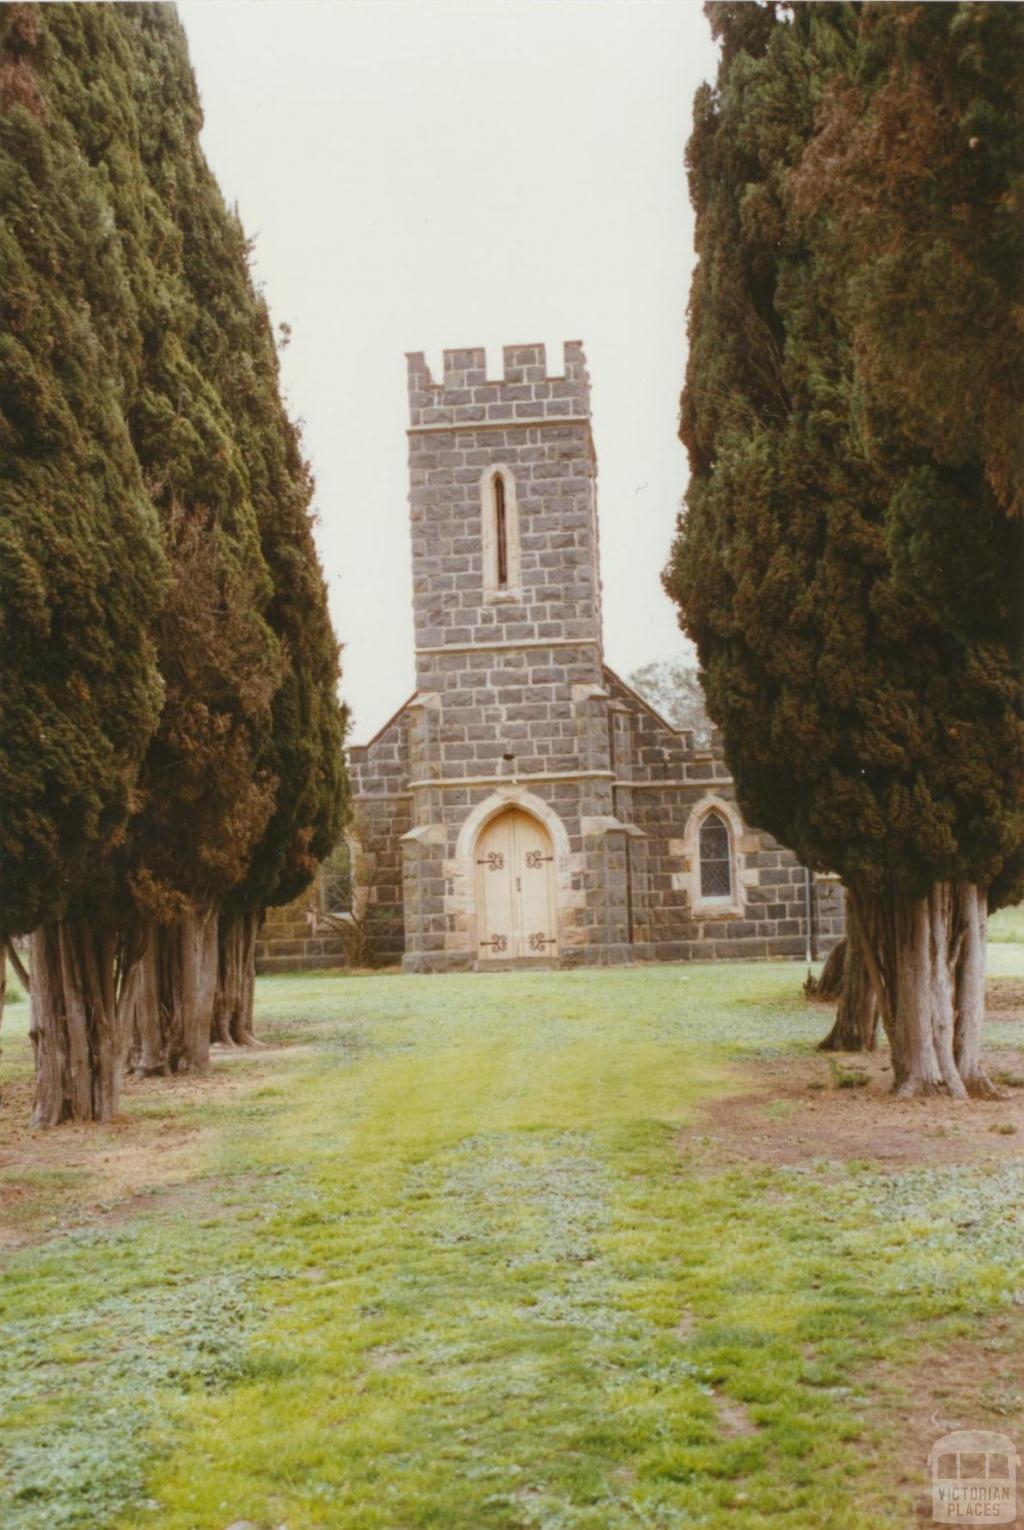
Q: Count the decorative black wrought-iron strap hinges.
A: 4